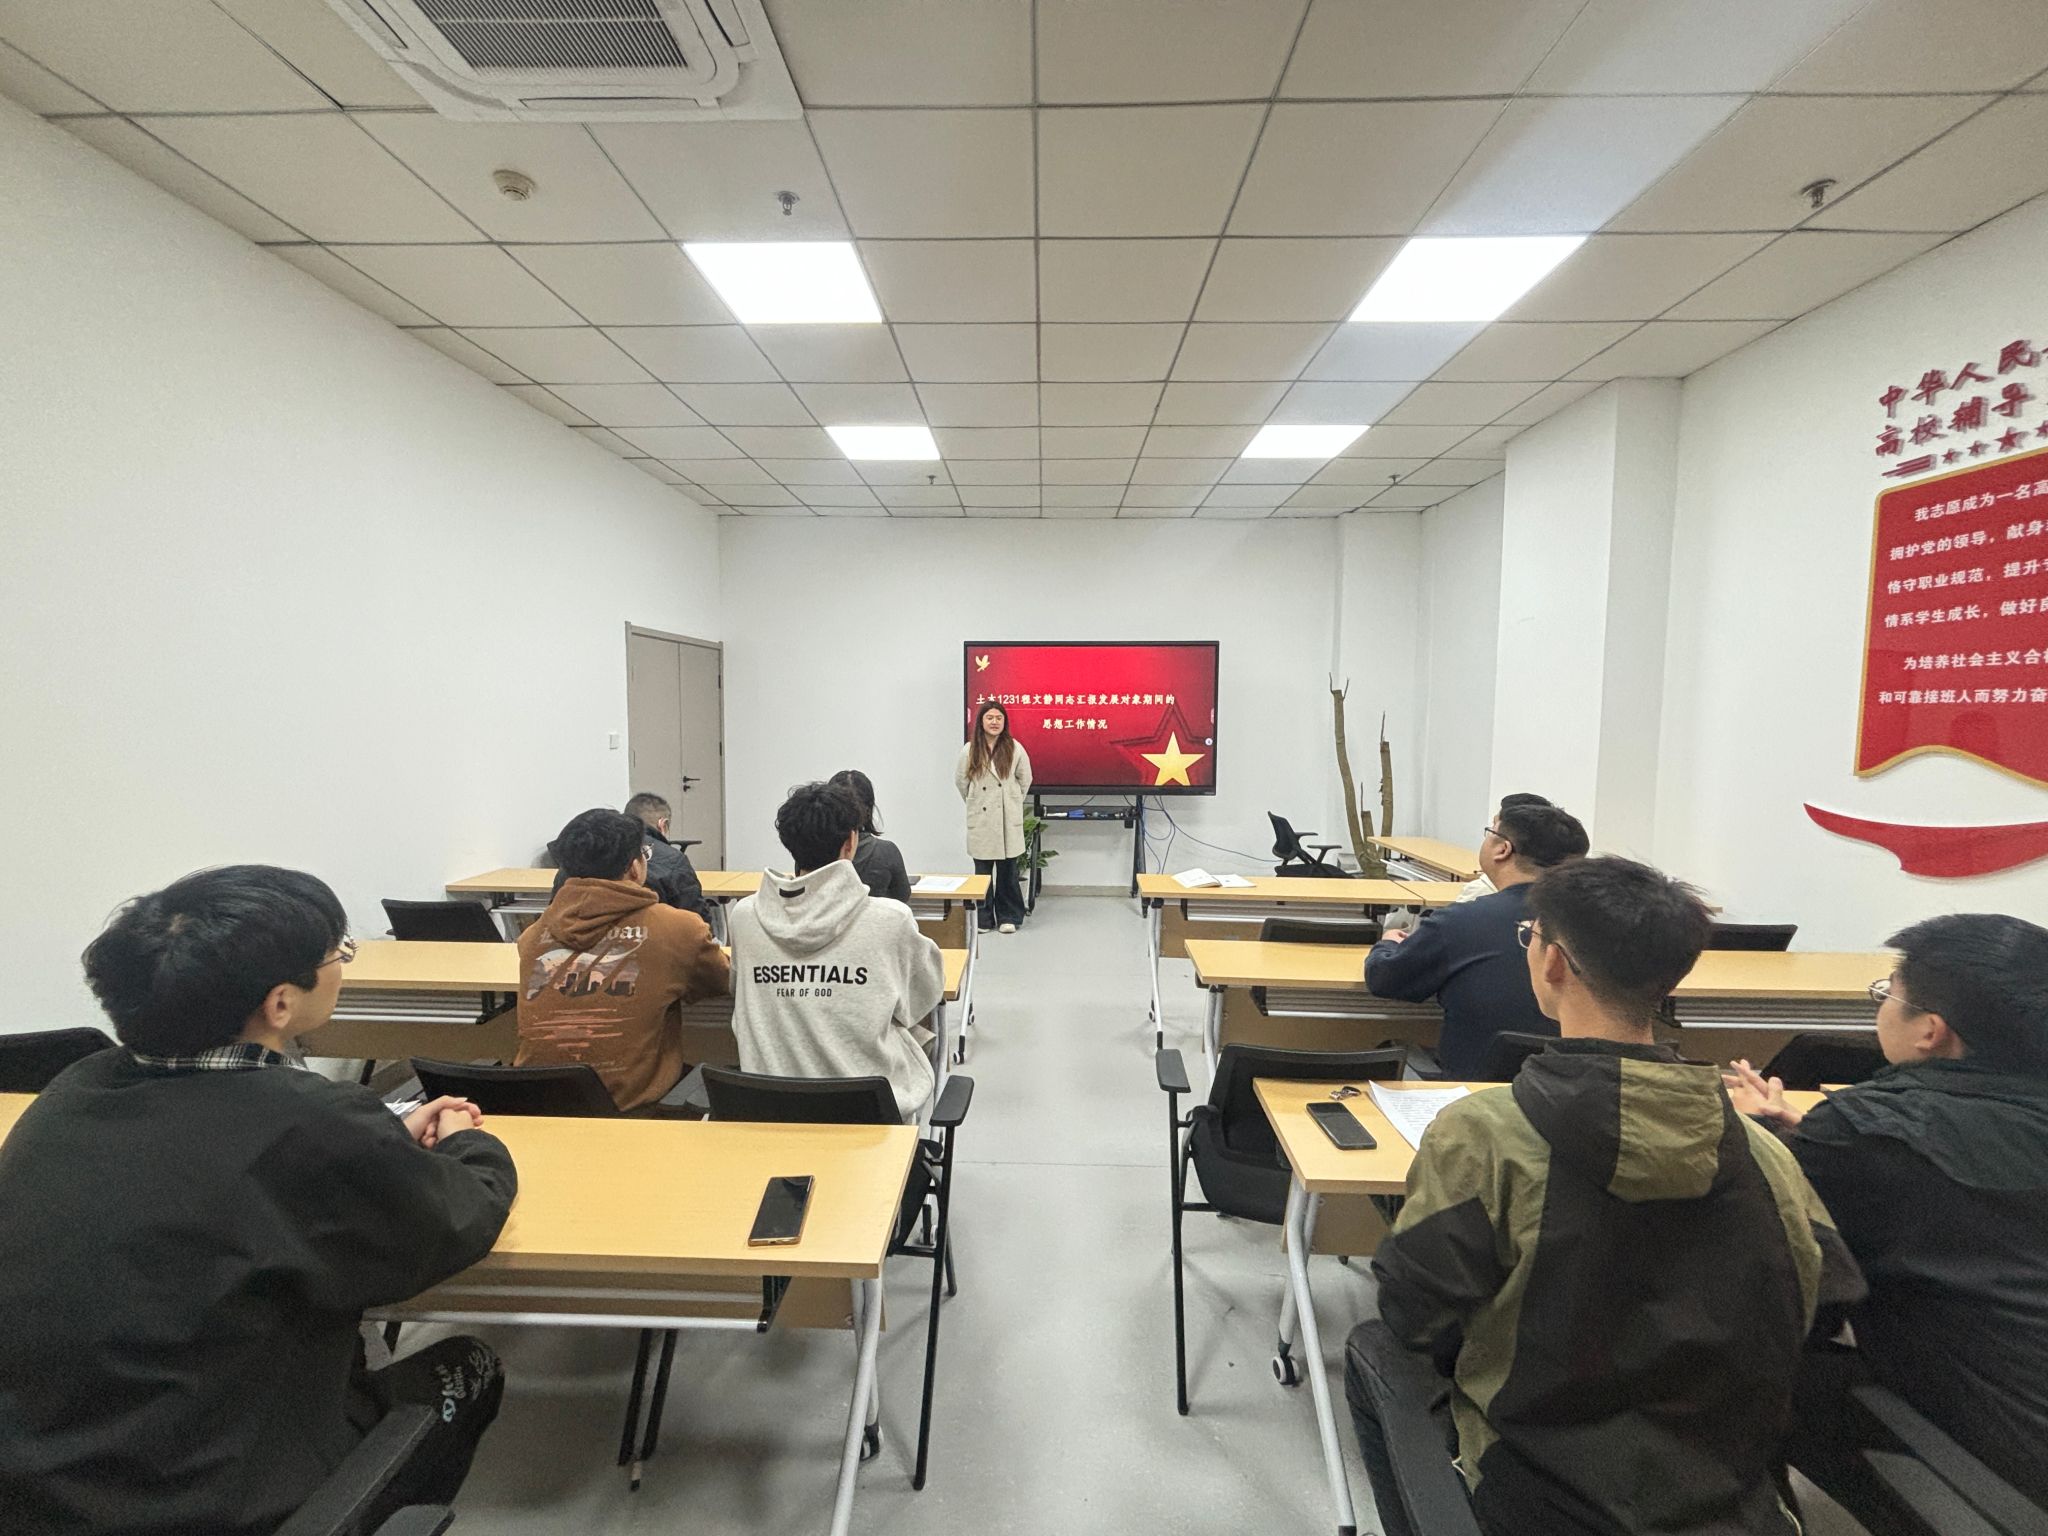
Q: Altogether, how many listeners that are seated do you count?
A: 9